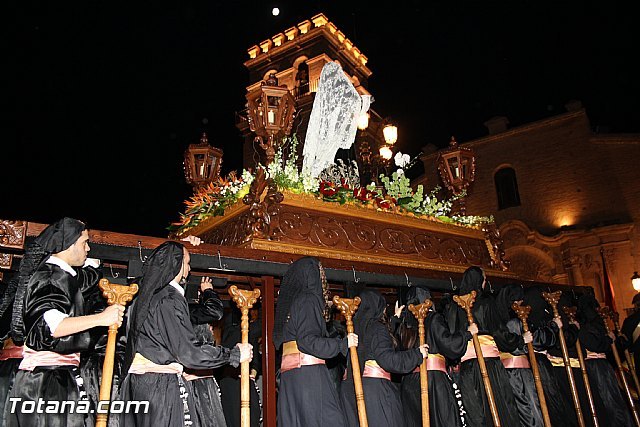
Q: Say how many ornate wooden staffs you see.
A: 10